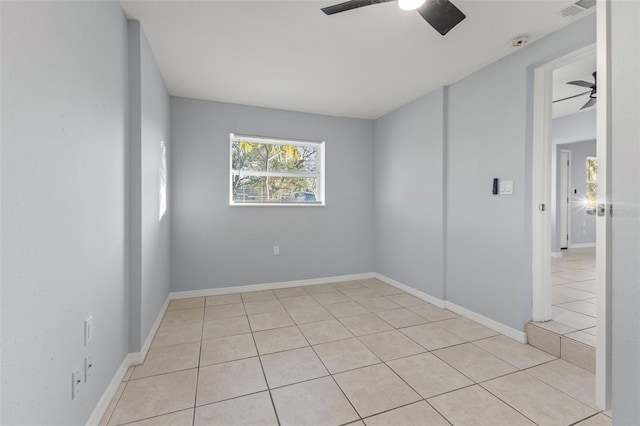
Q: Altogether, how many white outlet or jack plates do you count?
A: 4